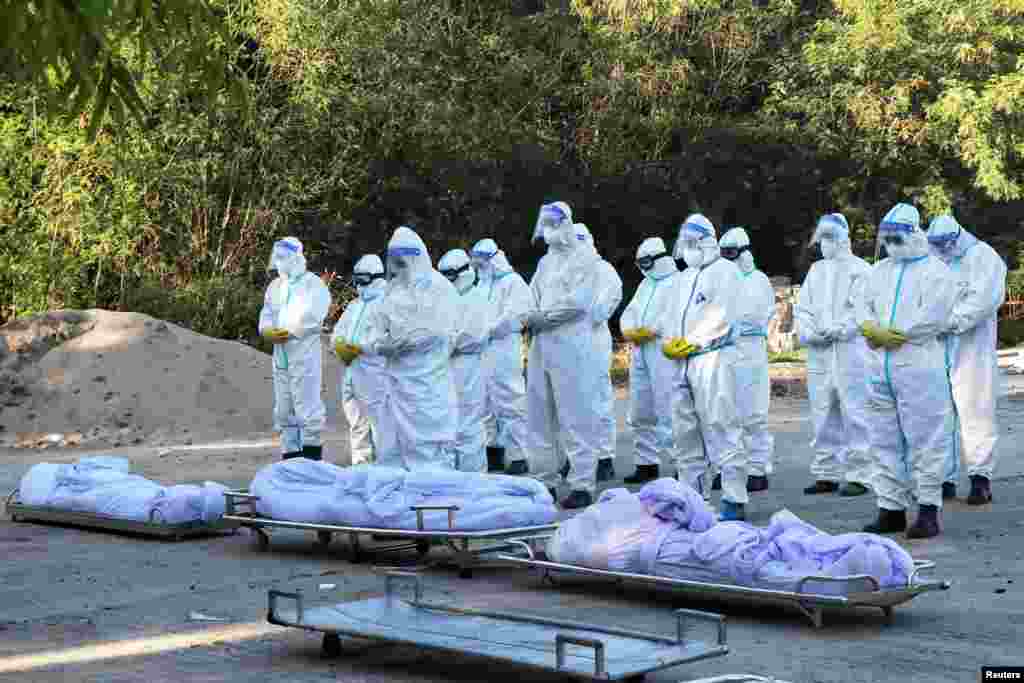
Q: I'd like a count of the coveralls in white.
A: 13